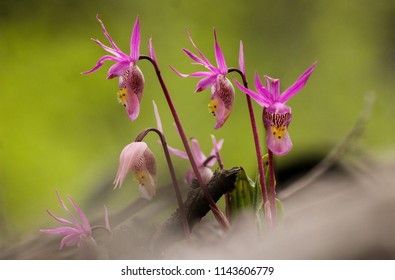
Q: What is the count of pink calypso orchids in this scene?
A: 6